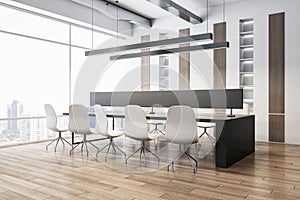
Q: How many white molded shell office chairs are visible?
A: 7